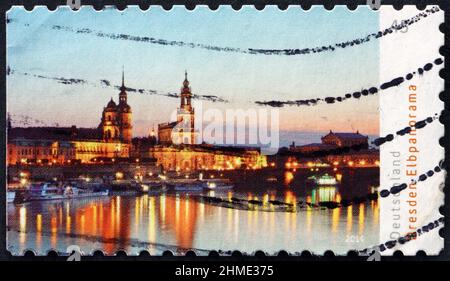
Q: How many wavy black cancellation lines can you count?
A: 5